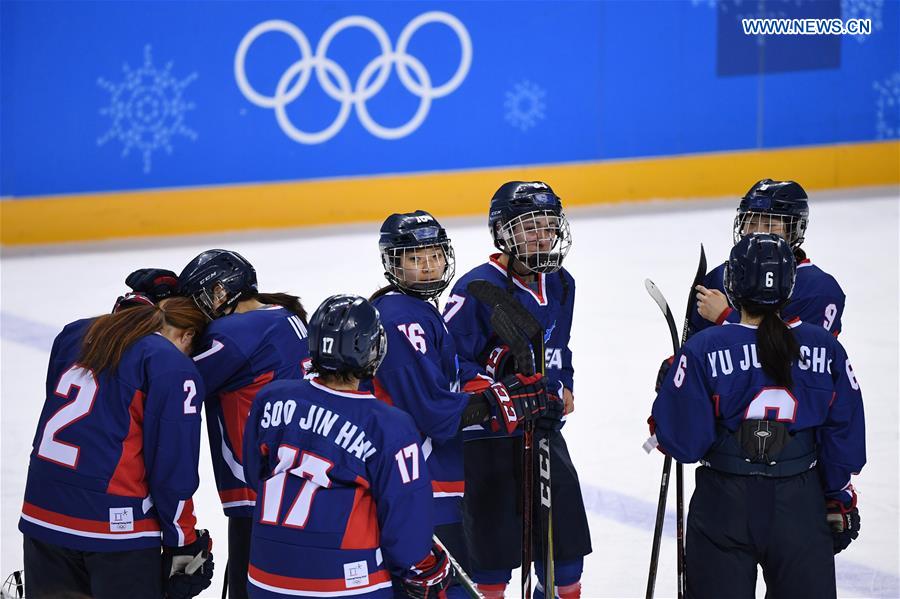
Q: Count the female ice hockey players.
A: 7